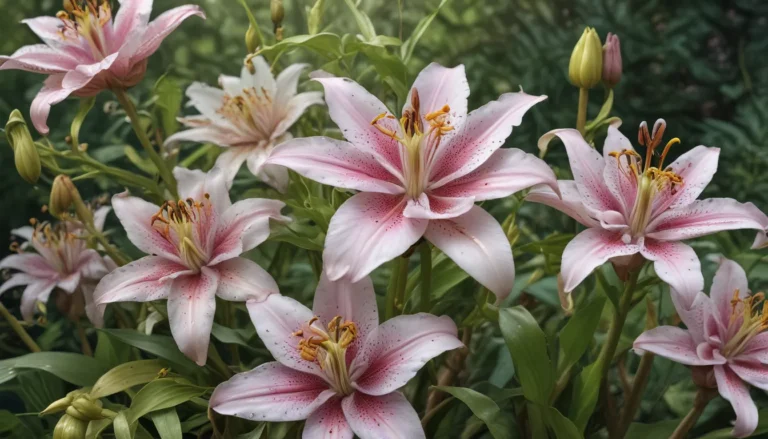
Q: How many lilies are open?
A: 8